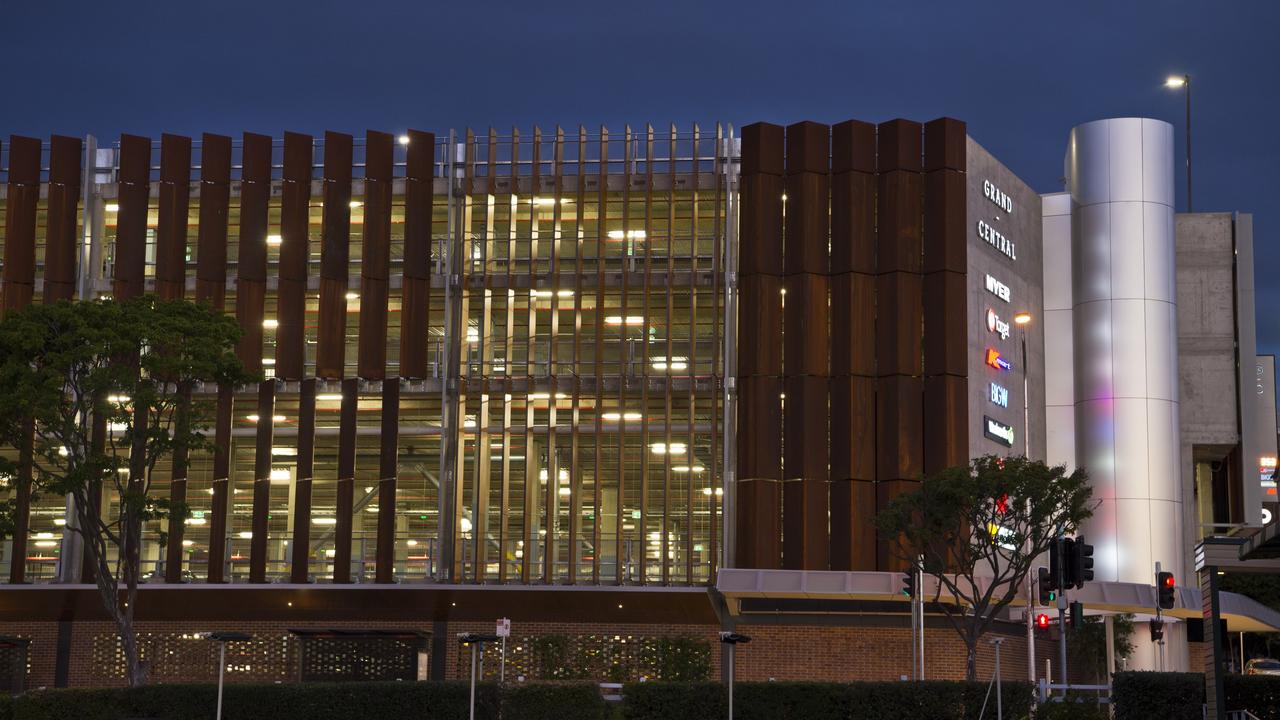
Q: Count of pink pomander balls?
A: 0